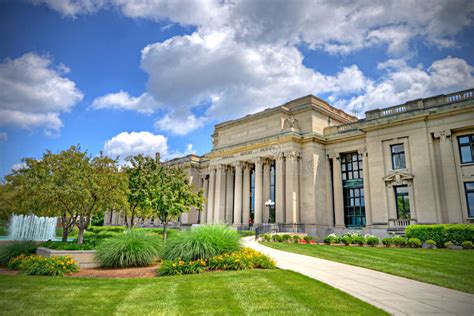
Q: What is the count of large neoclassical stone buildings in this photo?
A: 1